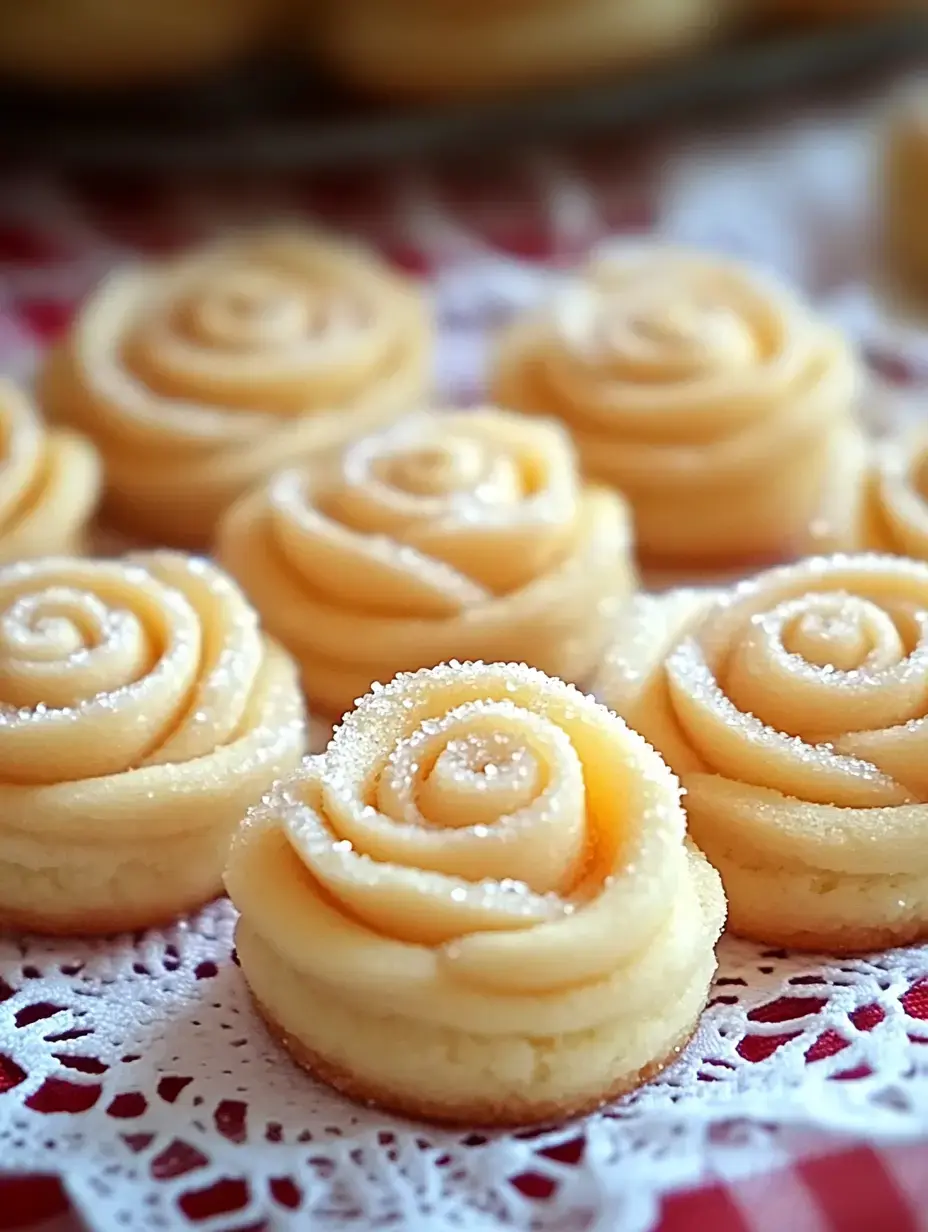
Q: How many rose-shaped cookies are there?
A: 8